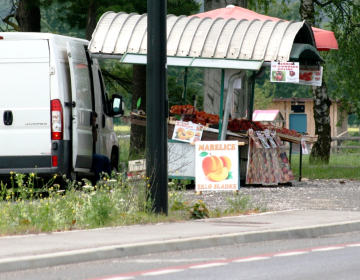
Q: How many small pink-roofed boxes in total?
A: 1